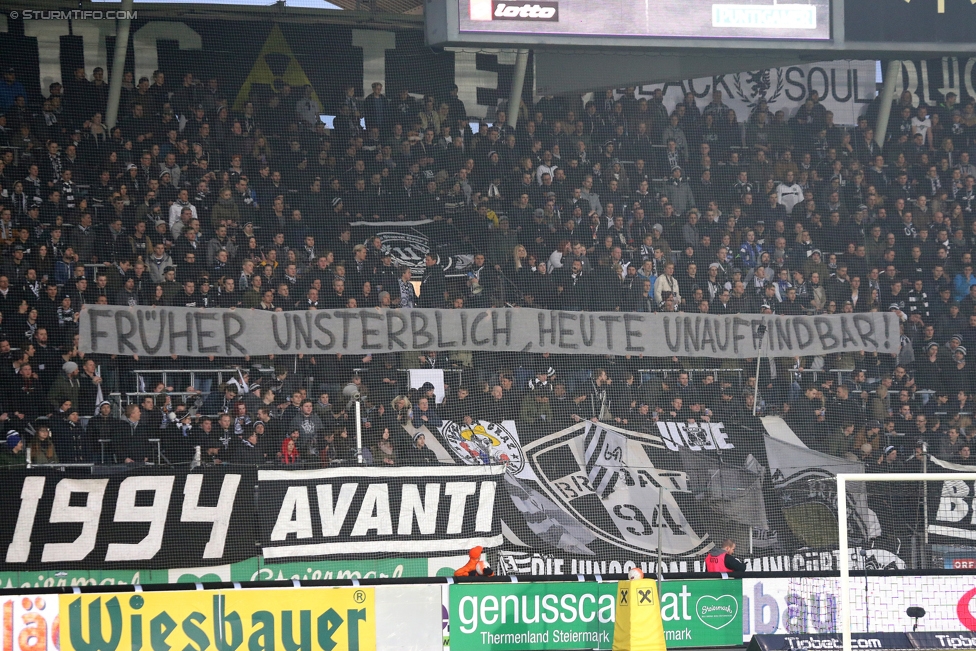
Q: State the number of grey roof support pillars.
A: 3